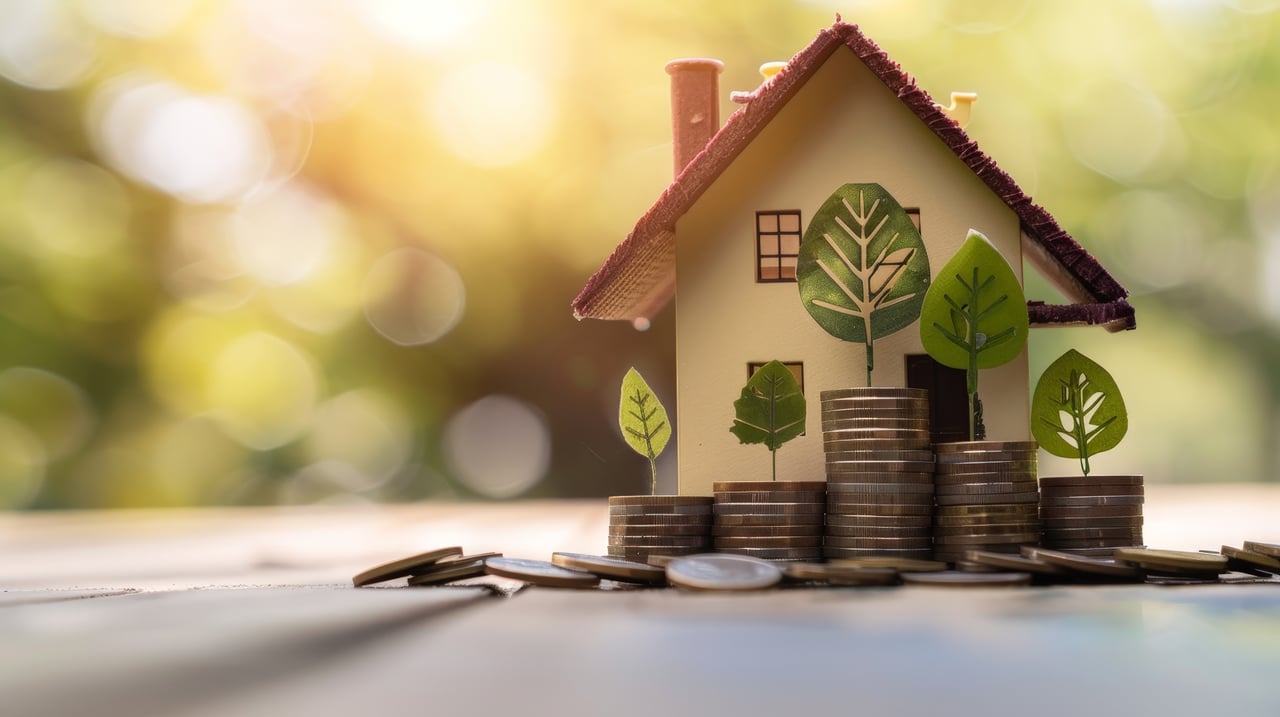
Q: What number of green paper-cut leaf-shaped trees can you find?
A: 5